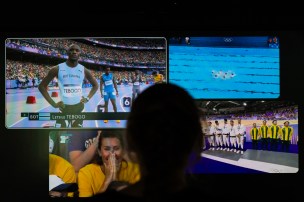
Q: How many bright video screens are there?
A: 4